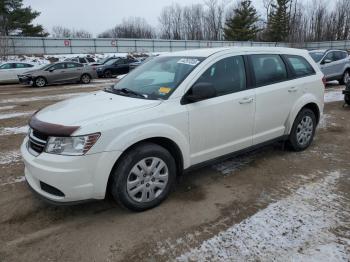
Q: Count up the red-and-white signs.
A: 2